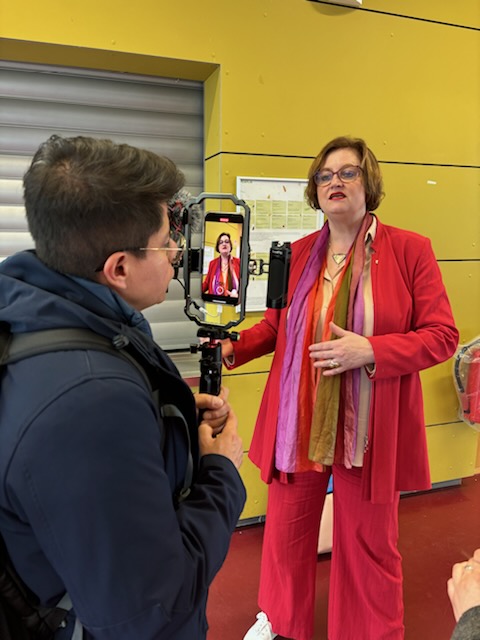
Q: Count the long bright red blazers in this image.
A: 1